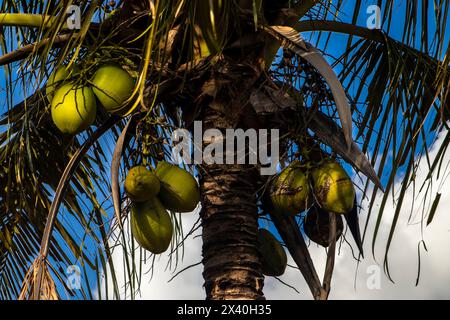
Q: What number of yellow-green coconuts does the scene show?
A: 9